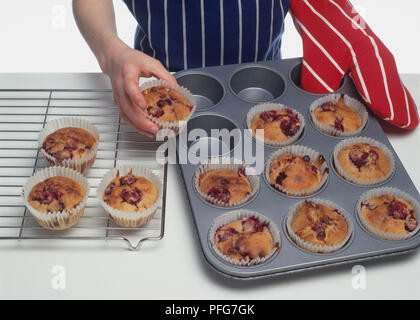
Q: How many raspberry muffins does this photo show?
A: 12